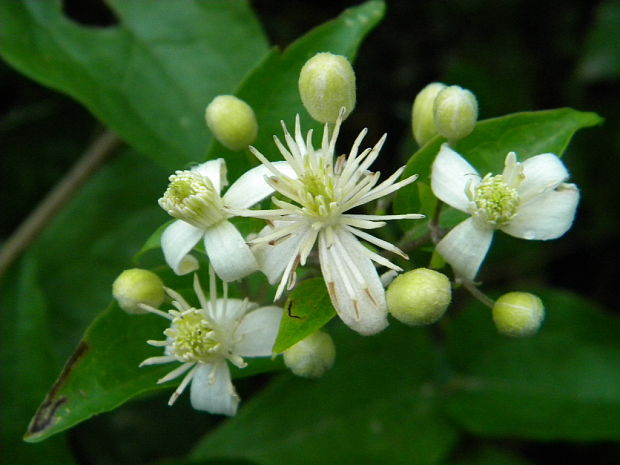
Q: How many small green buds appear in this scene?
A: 8